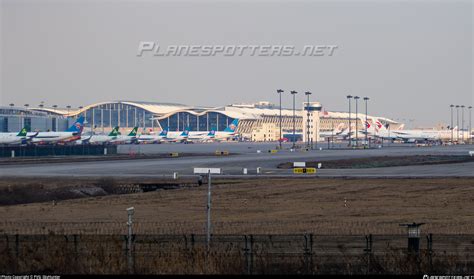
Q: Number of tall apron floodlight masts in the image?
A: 10